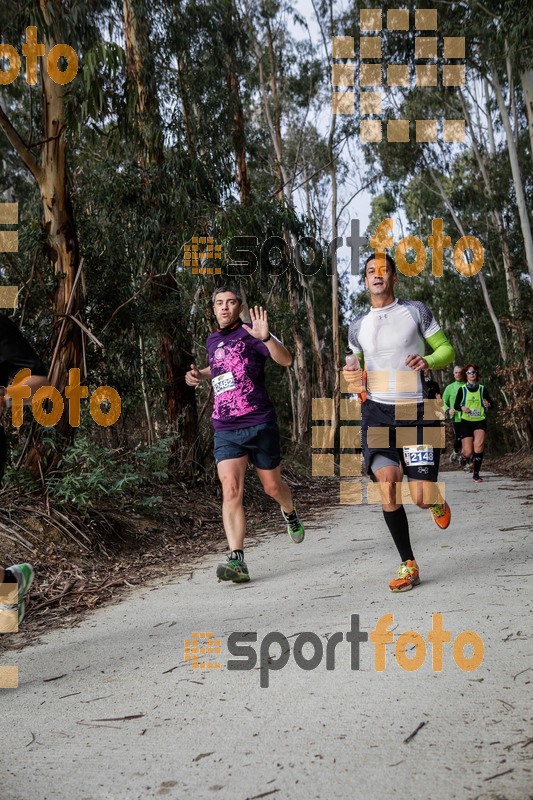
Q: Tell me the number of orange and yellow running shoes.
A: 2